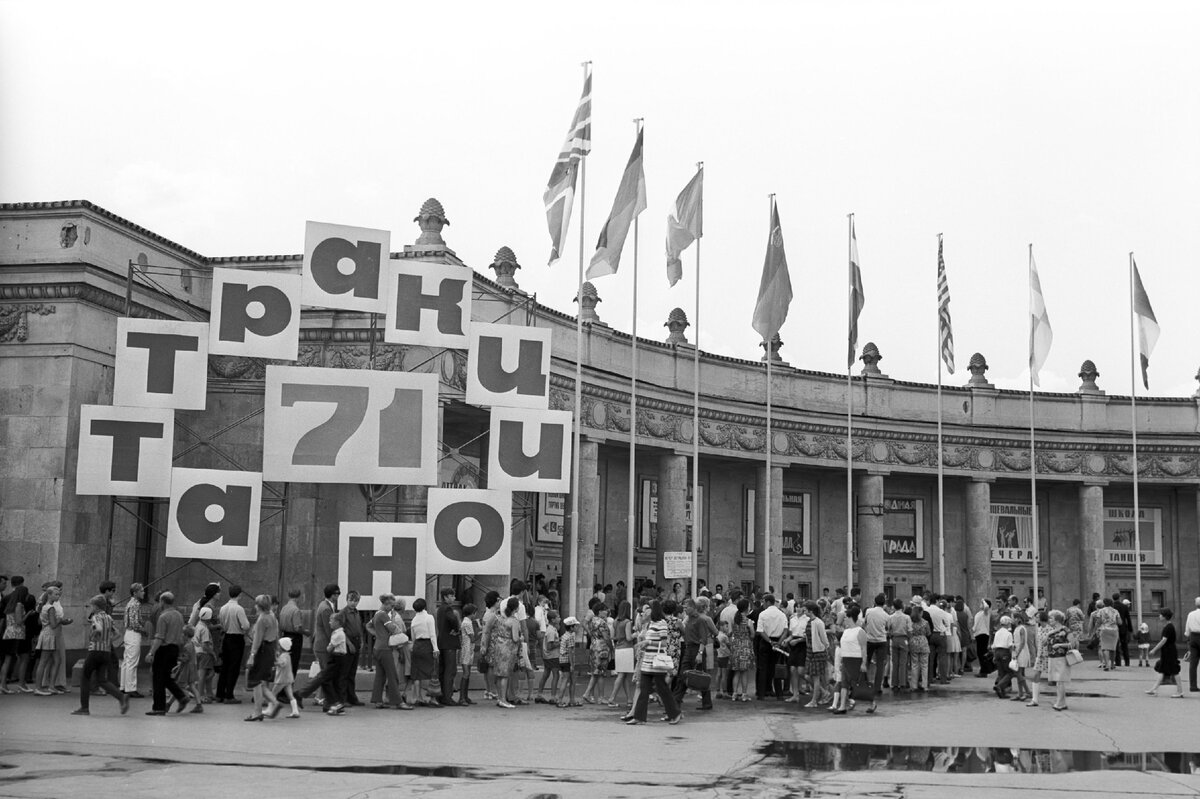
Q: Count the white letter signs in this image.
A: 10